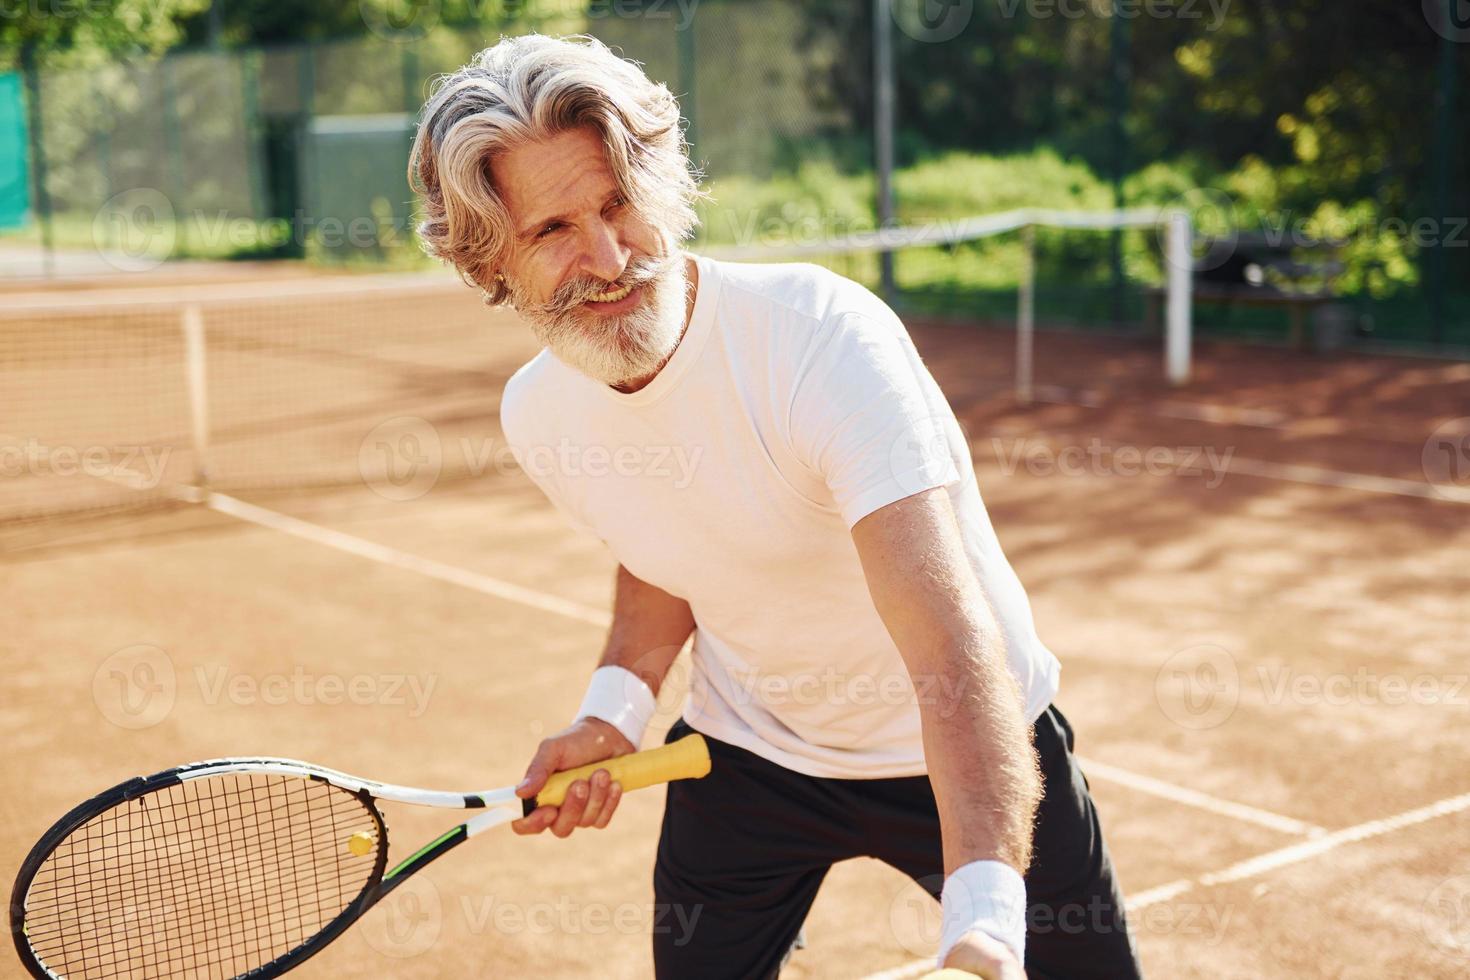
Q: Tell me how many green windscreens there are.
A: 1